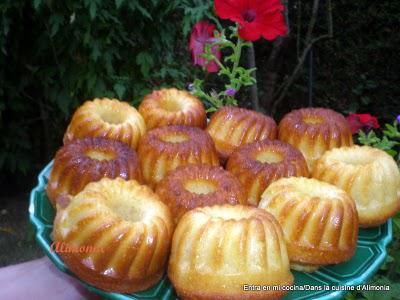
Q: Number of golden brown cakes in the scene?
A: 12